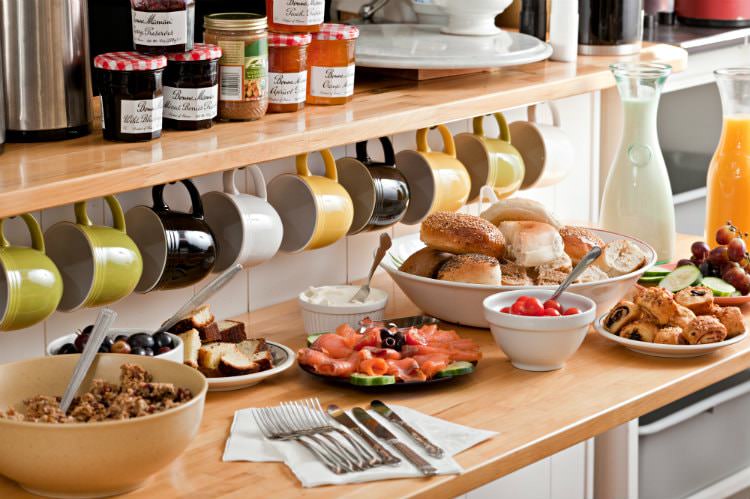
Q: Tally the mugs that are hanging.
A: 9